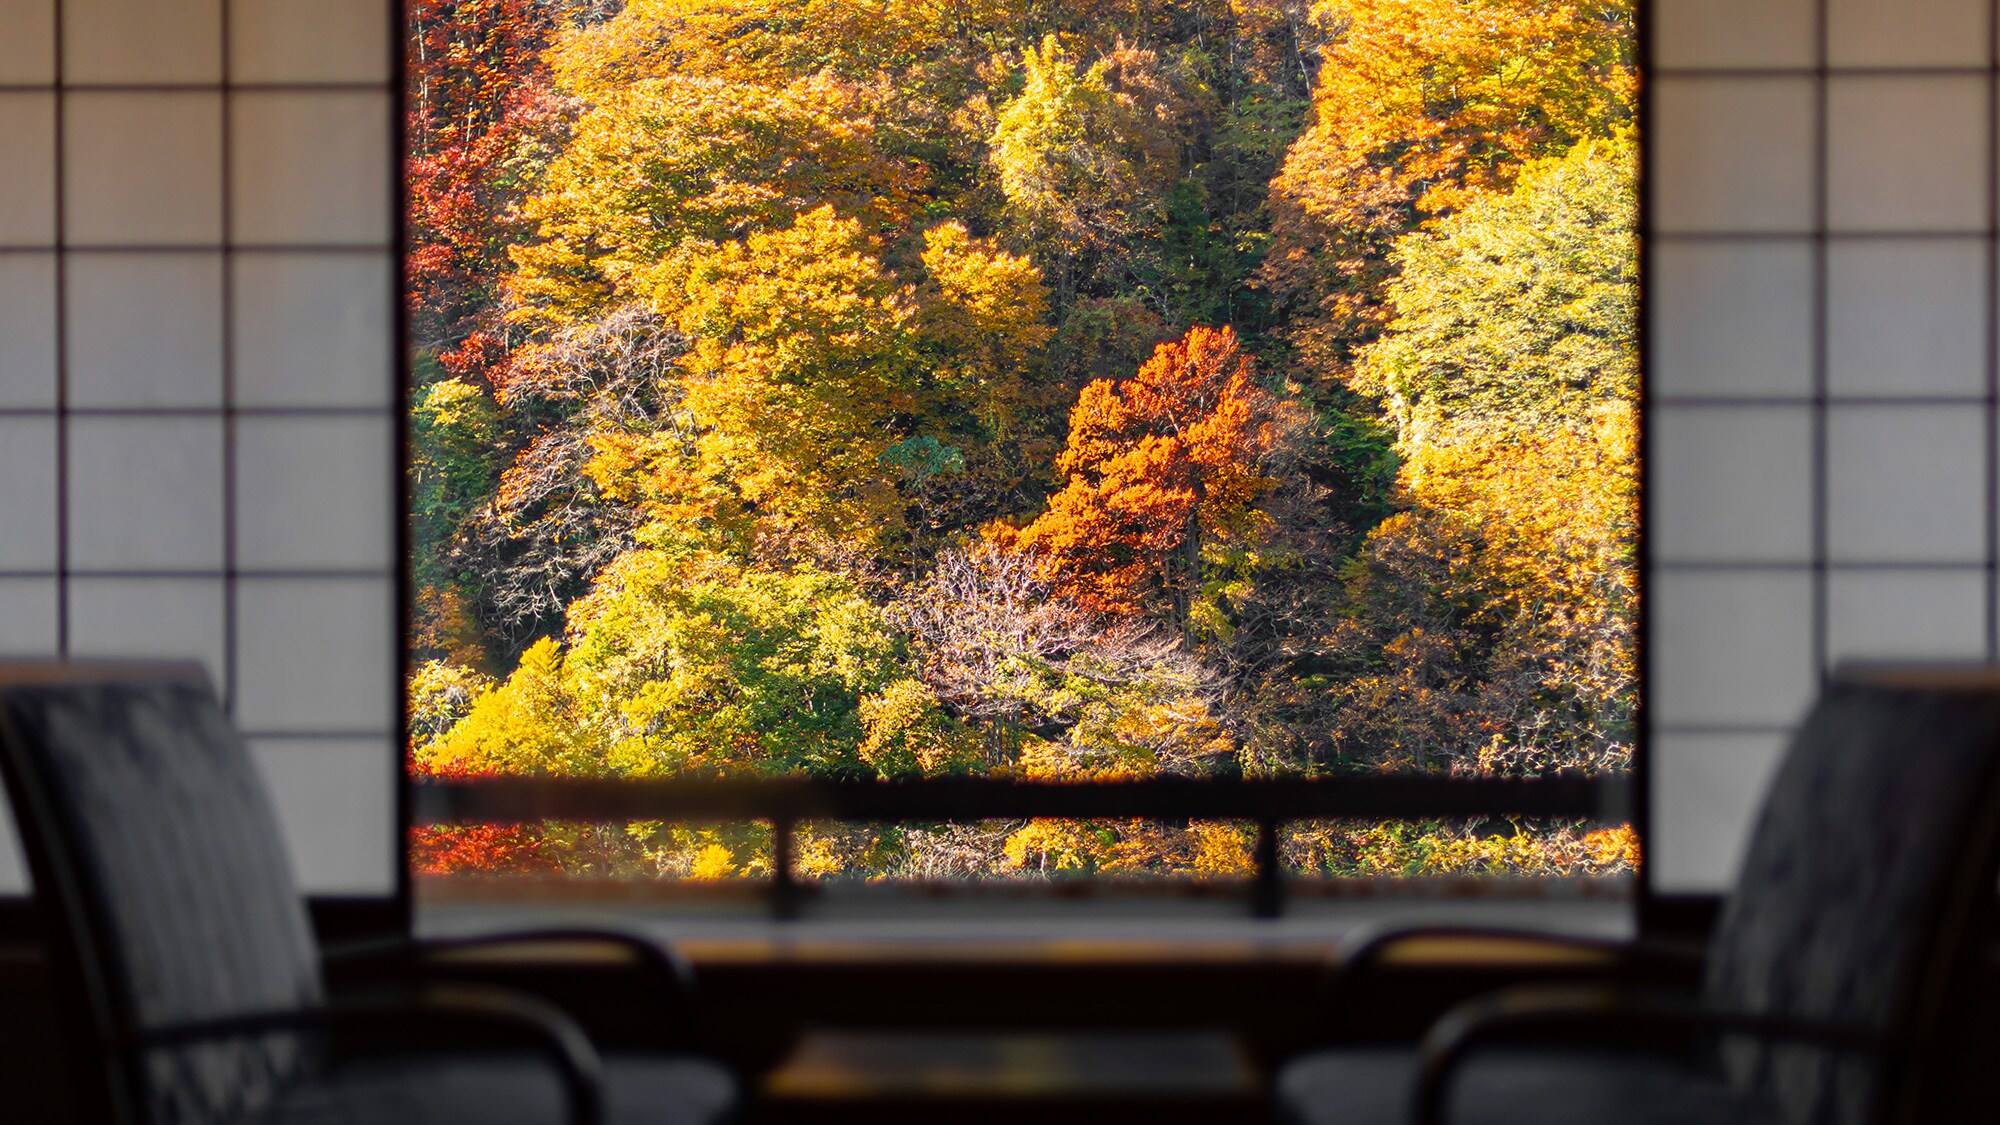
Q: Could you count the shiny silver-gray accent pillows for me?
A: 0